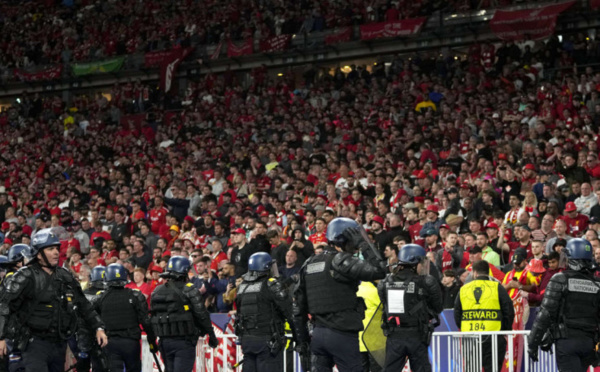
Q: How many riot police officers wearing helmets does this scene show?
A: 10